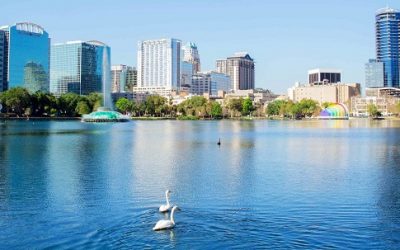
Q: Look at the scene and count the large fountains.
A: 1